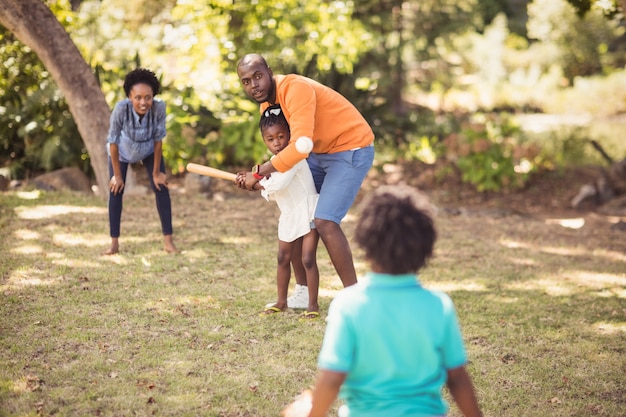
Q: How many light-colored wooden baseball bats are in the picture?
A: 1